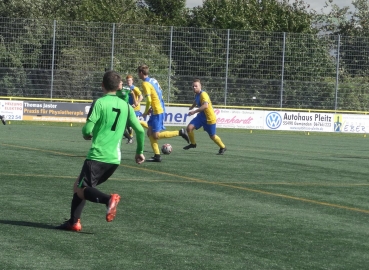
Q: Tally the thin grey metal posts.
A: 6